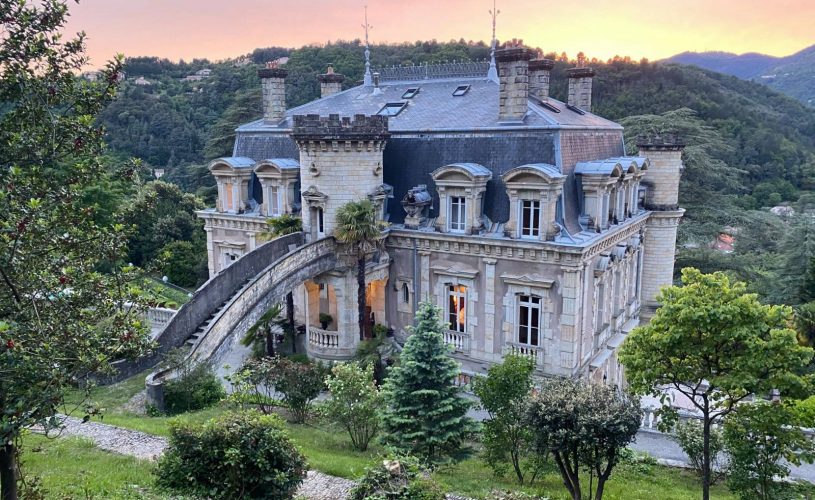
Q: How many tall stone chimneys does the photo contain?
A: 5